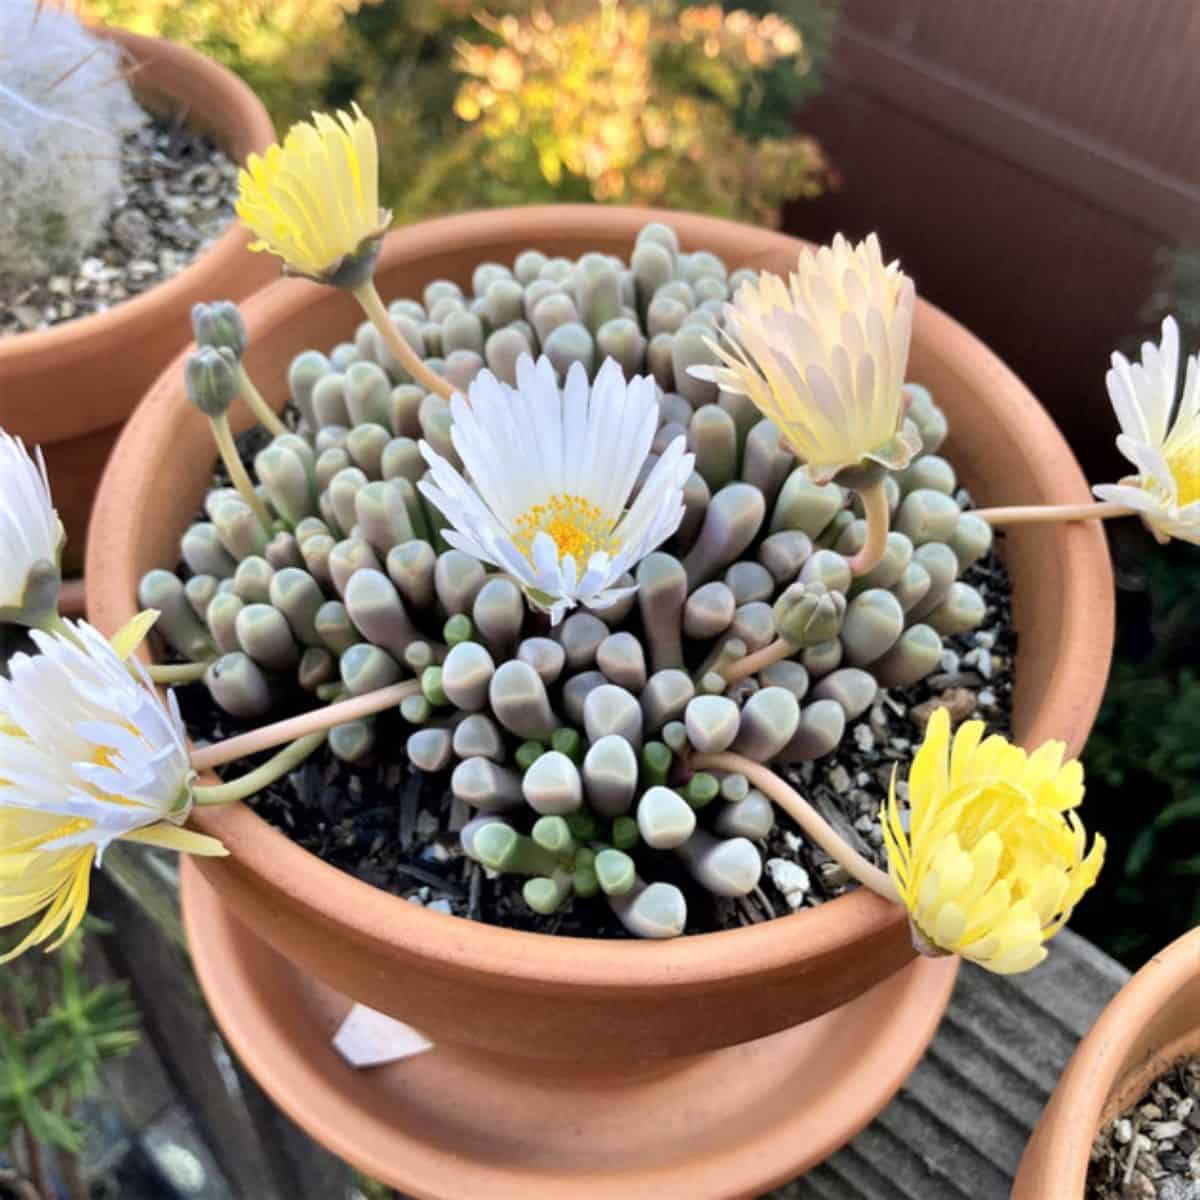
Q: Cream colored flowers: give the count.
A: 1